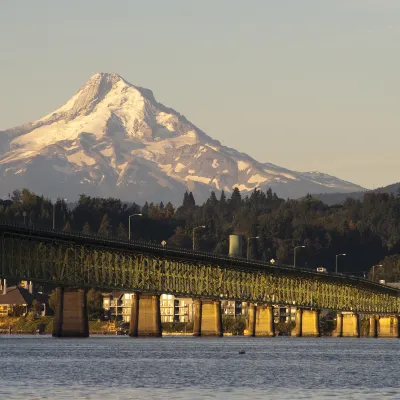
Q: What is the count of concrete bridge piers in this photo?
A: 7